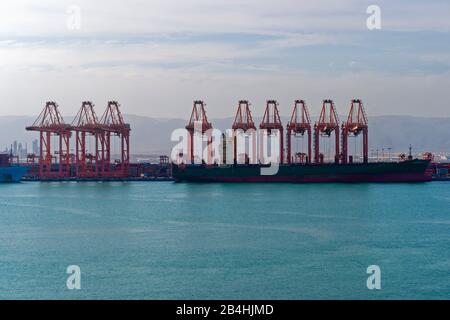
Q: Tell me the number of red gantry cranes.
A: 9